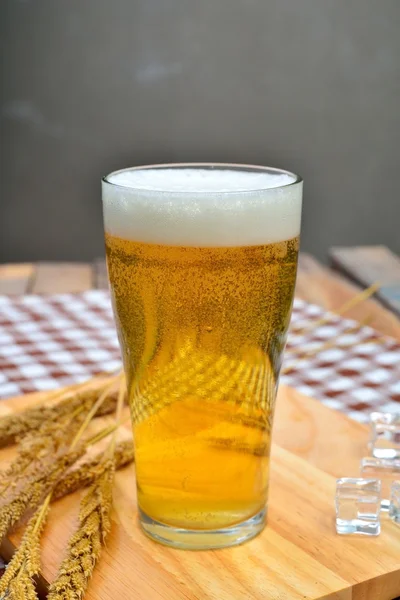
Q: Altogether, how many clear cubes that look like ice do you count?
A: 4